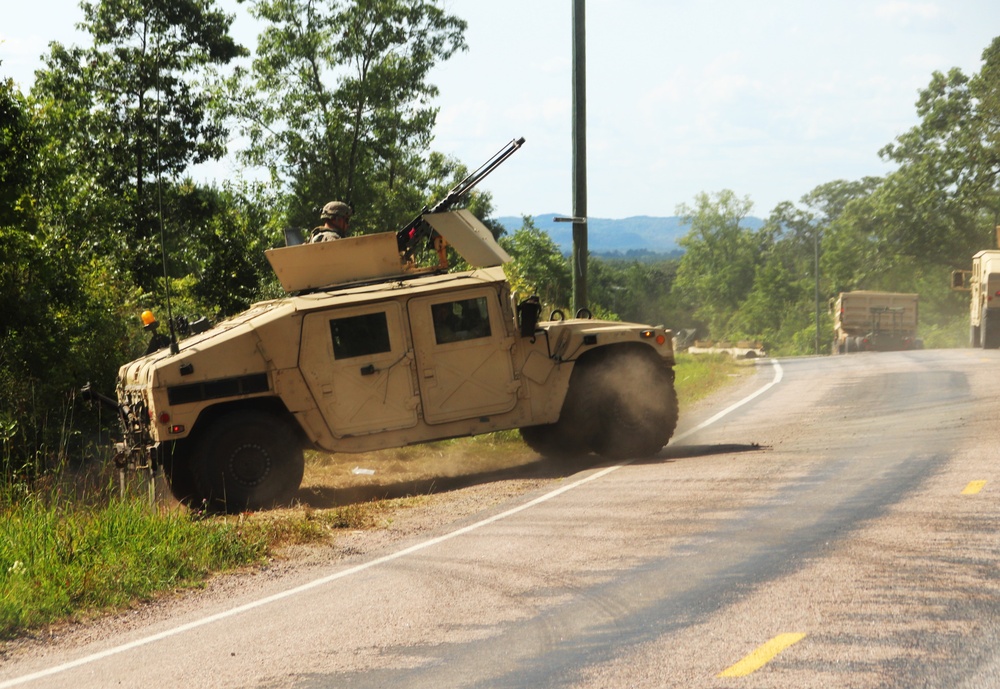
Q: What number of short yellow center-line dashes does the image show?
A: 2